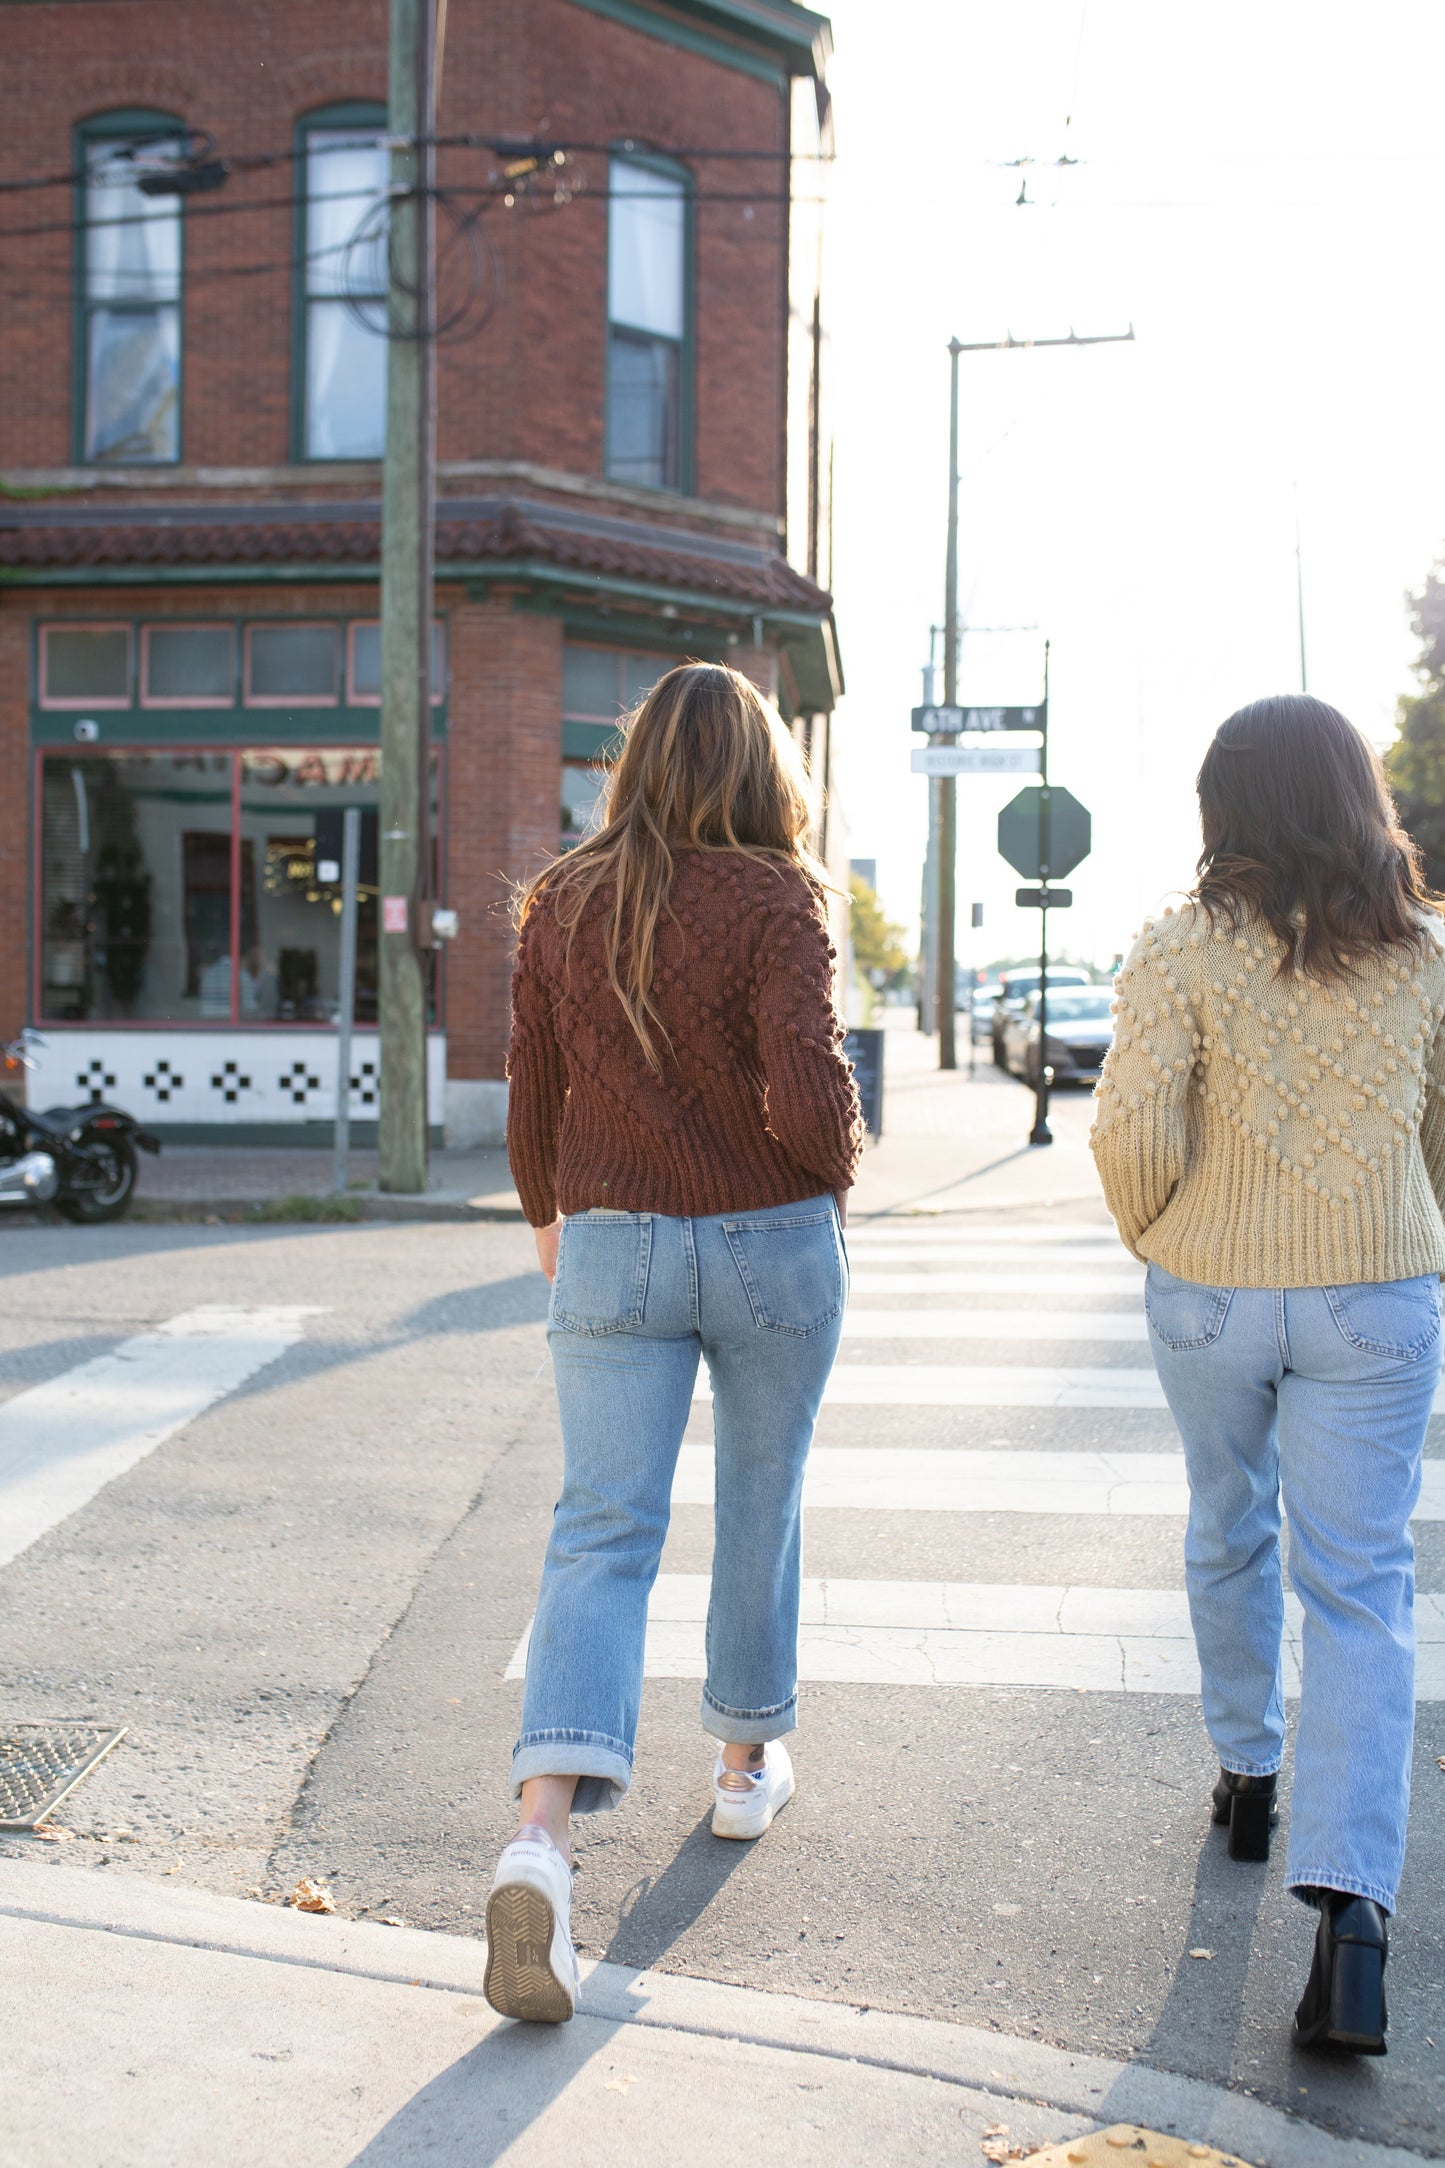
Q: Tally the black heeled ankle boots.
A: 2